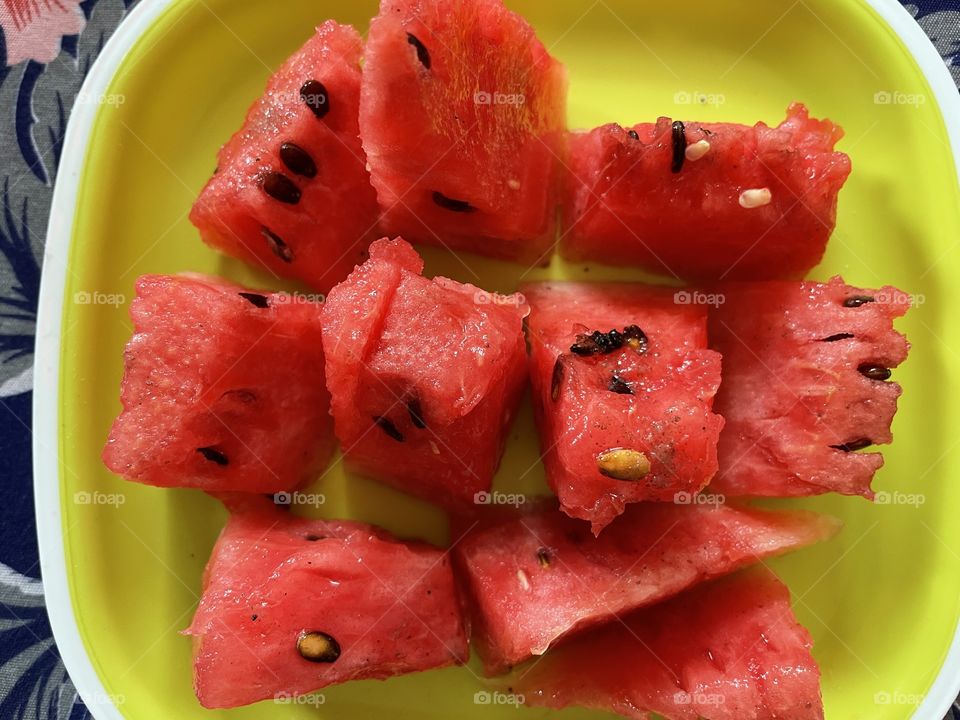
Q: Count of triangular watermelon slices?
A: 2